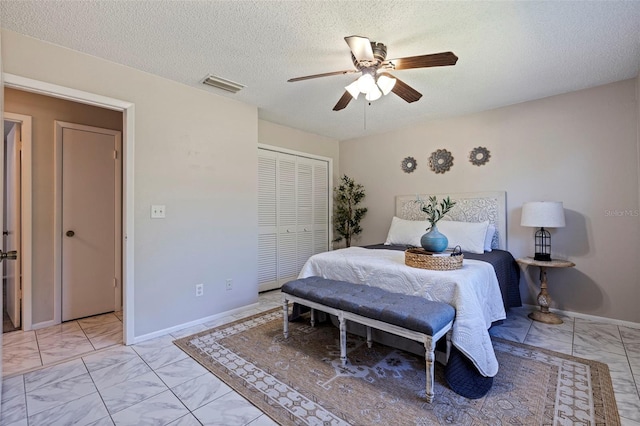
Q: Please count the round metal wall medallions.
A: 3